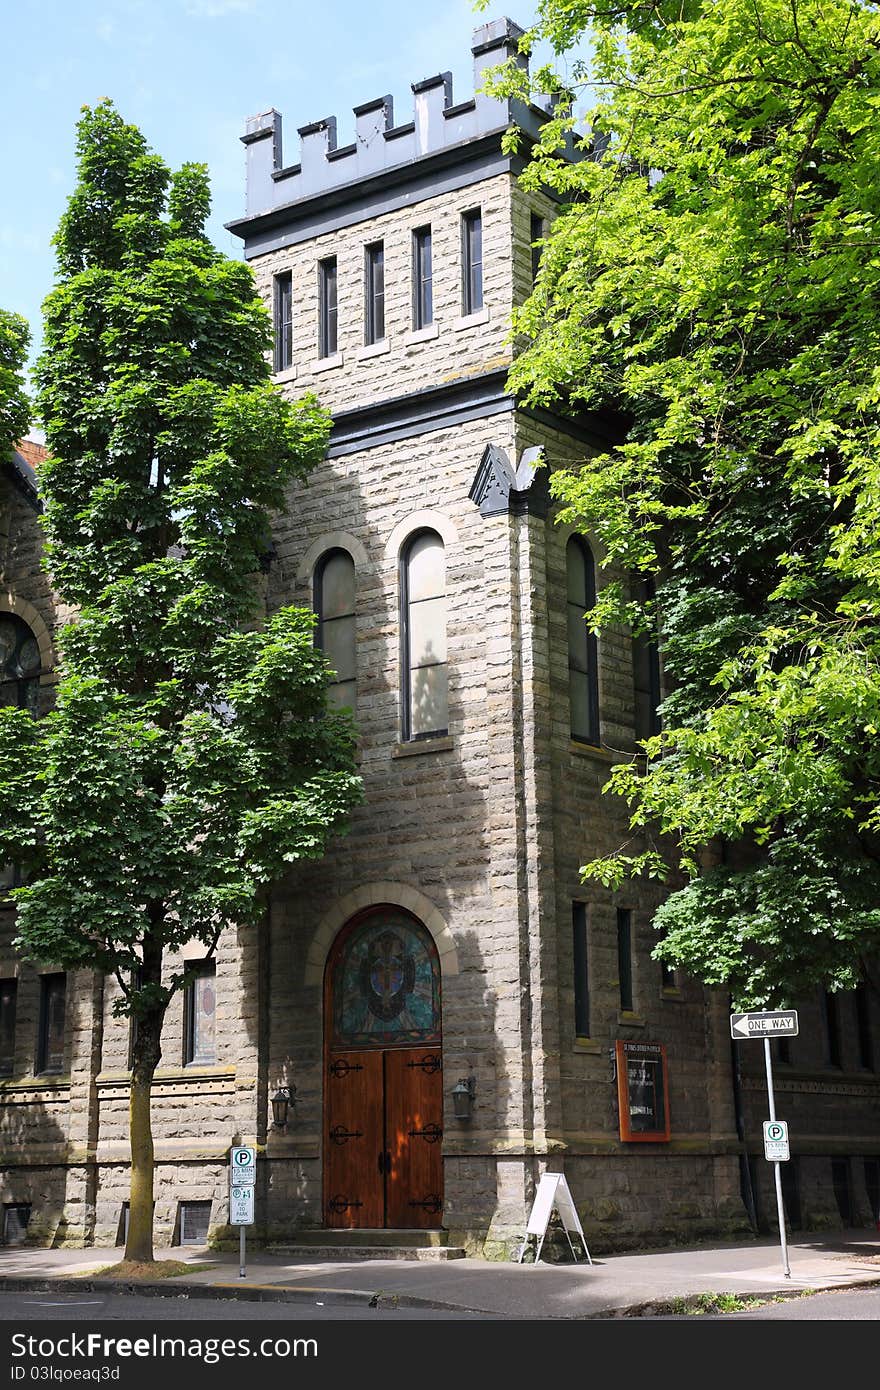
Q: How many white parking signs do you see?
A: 3